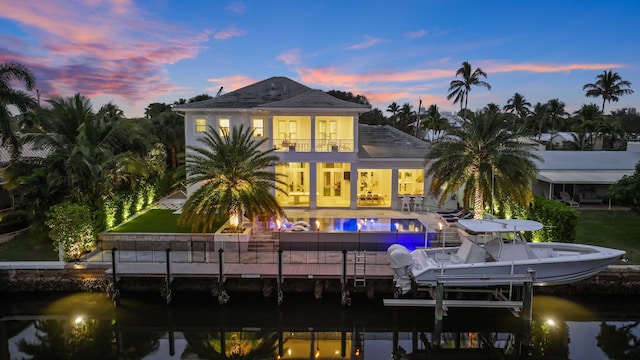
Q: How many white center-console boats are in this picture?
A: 1